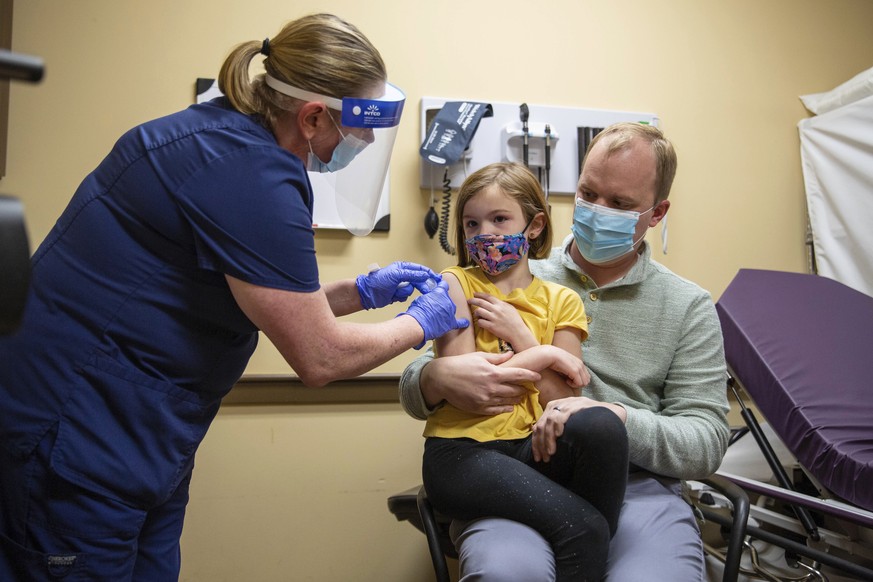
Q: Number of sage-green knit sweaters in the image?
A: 1